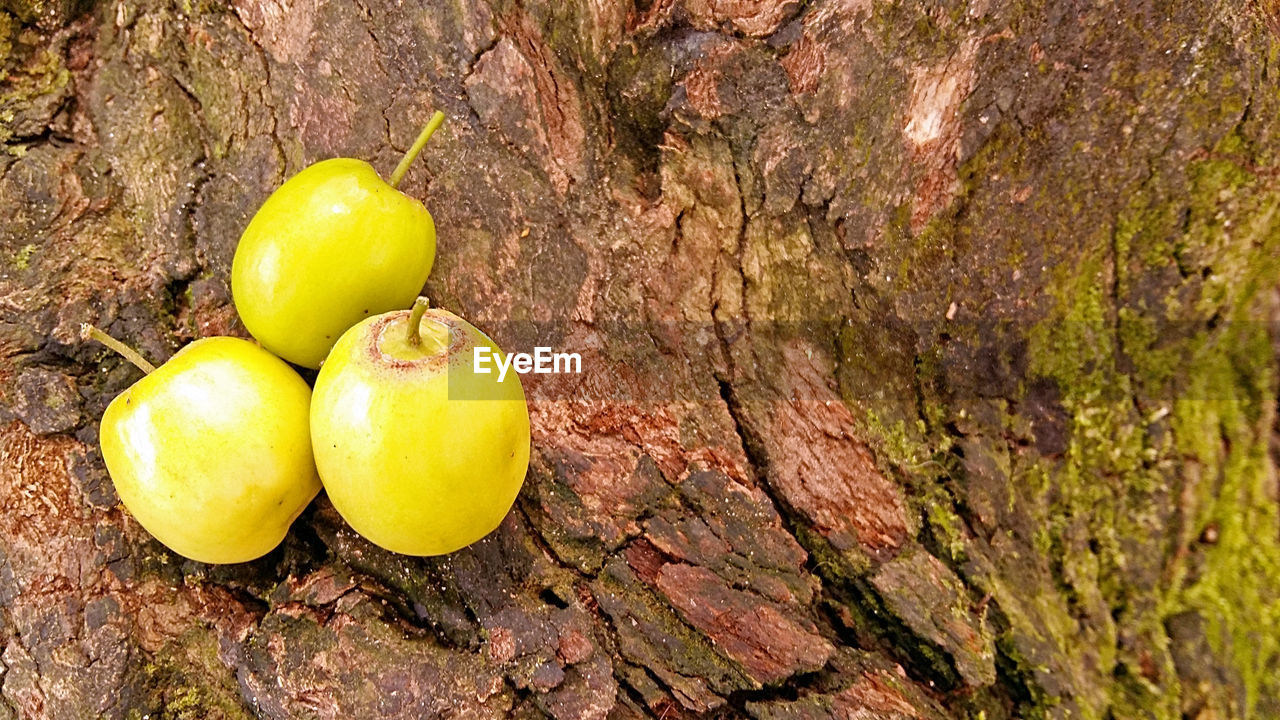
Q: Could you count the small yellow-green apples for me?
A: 3